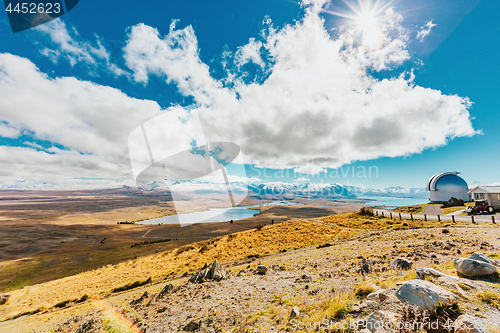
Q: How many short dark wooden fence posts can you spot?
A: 10